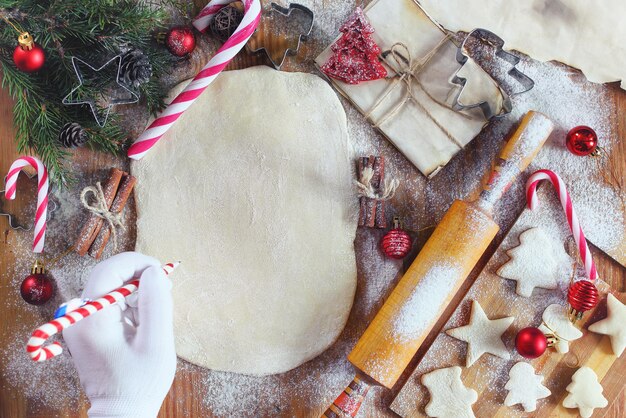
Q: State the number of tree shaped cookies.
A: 3